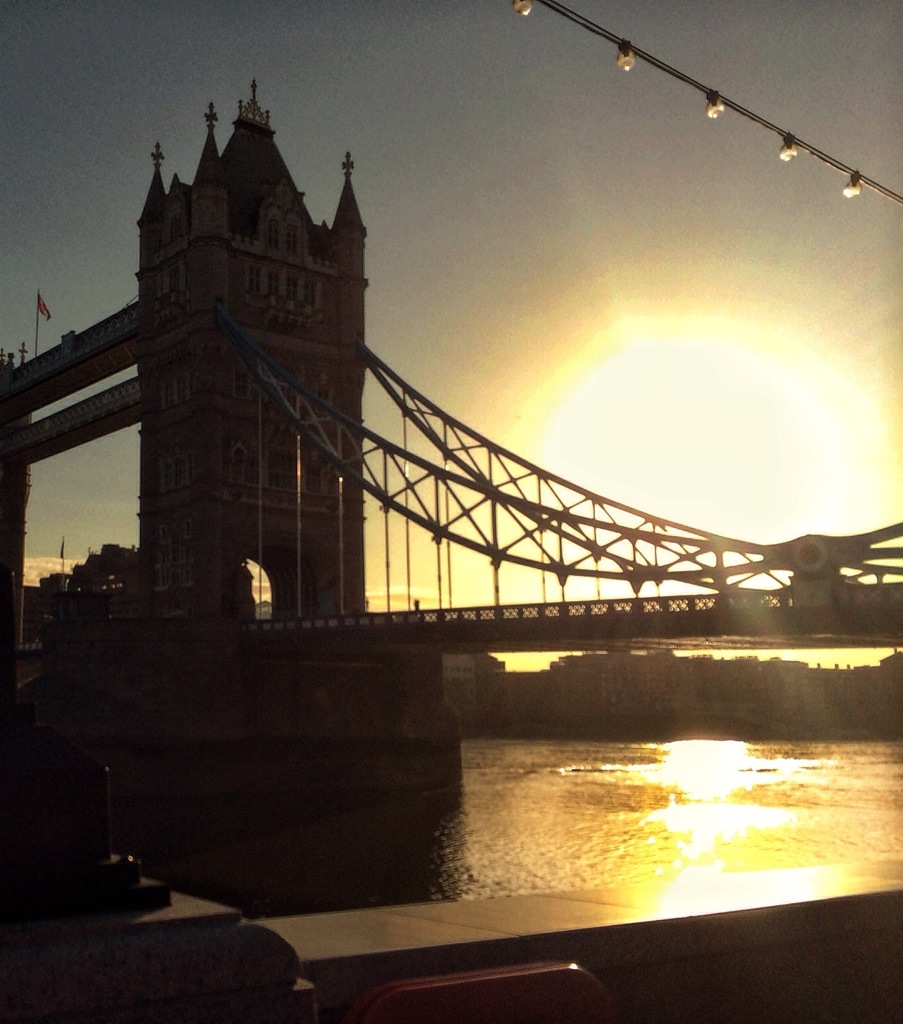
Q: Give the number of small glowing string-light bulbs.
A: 5